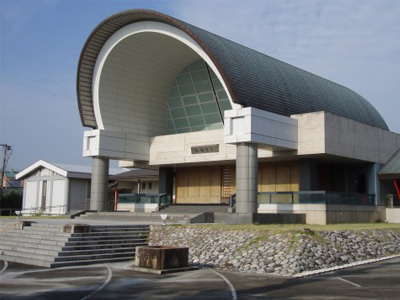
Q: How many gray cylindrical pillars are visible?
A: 2